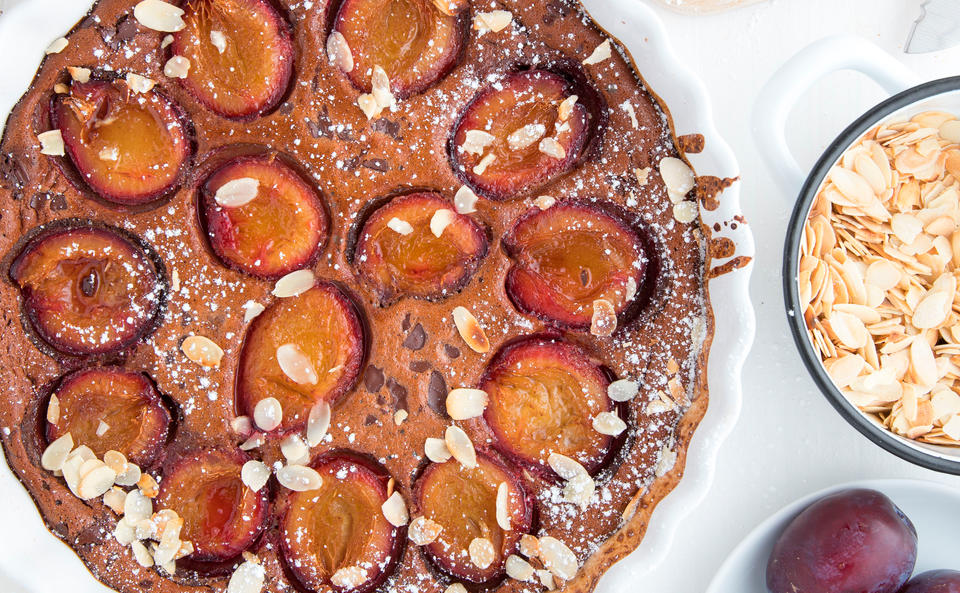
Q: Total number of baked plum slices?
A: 14